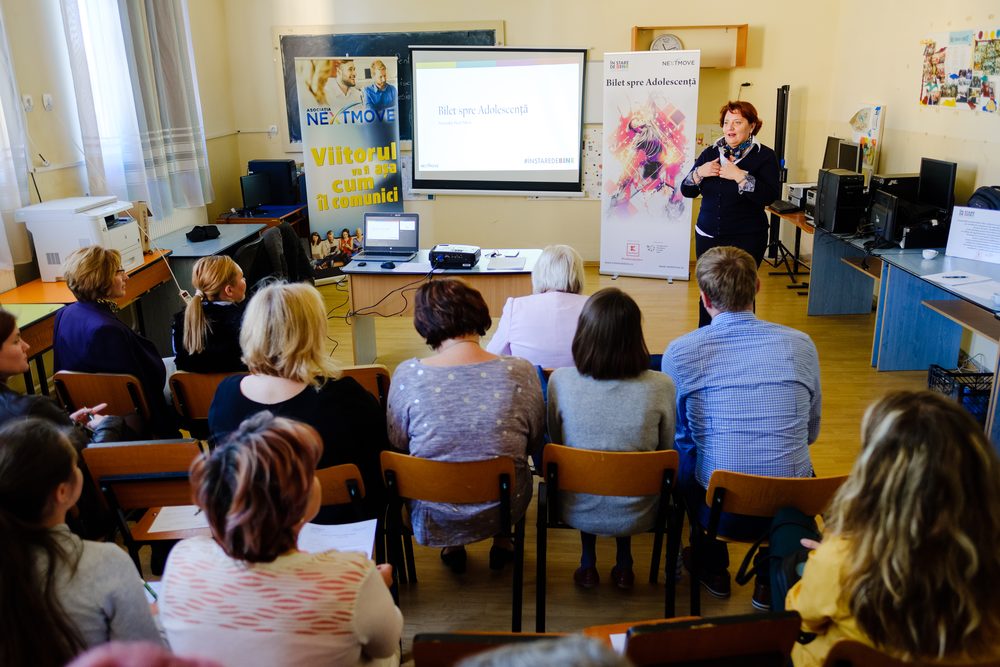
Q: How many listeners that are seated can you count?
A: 11